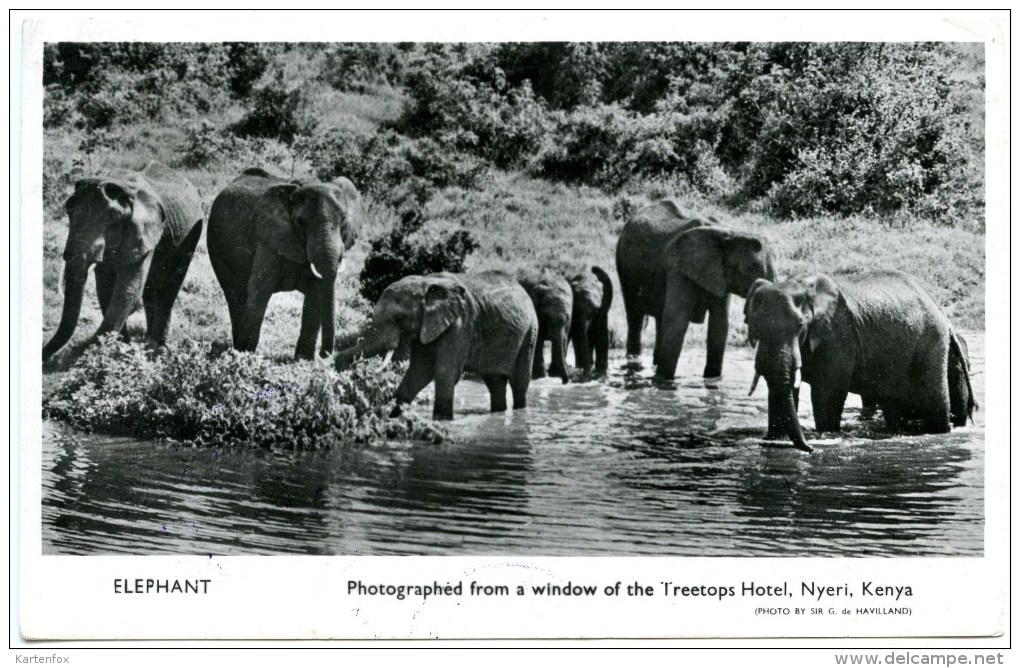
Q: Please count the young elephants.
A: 3